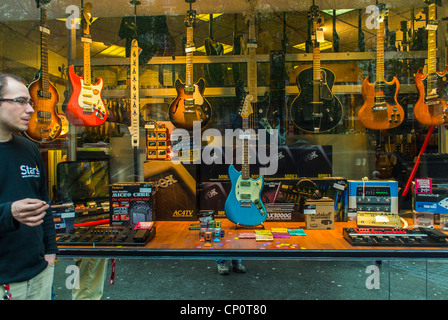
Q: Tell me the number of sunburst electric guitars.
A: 2